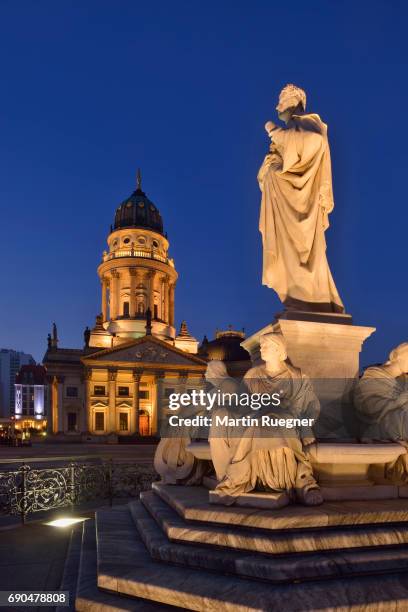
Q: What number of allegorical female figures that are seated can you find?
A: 3